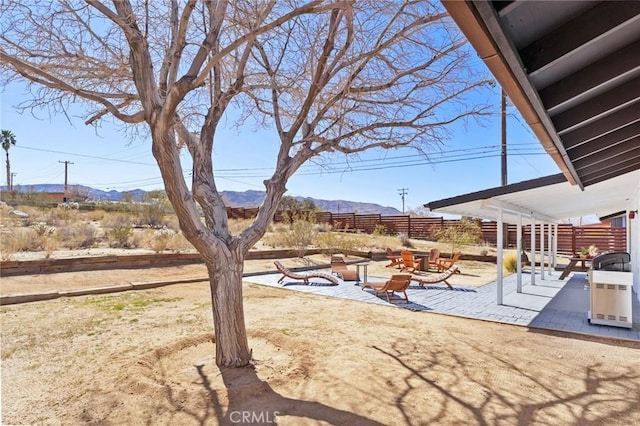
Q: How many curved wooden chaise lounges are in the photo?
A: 4